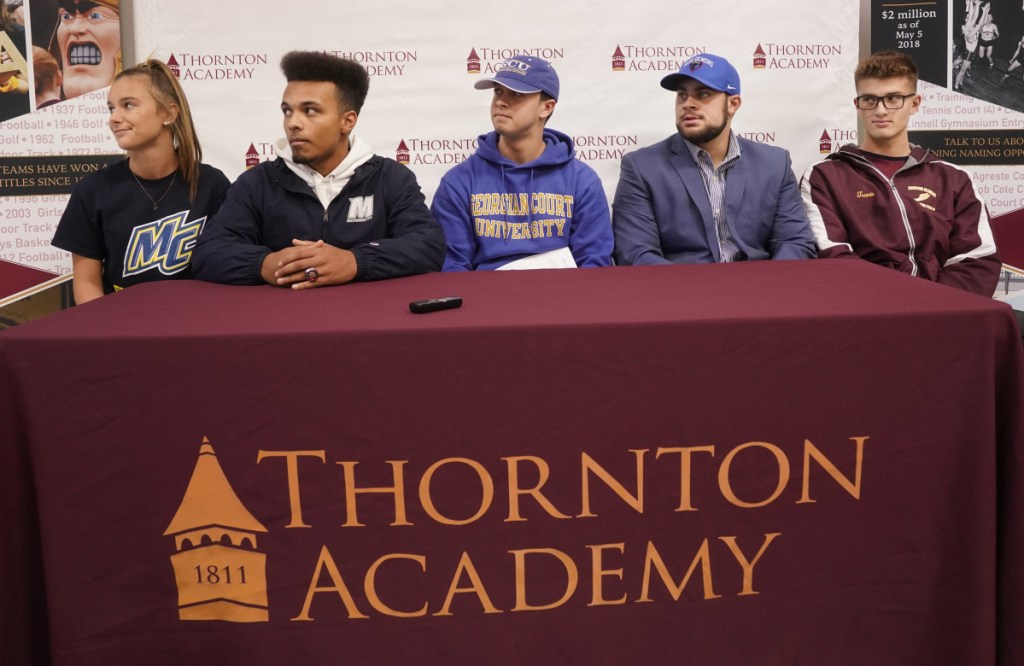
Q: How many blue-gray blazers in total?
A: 1